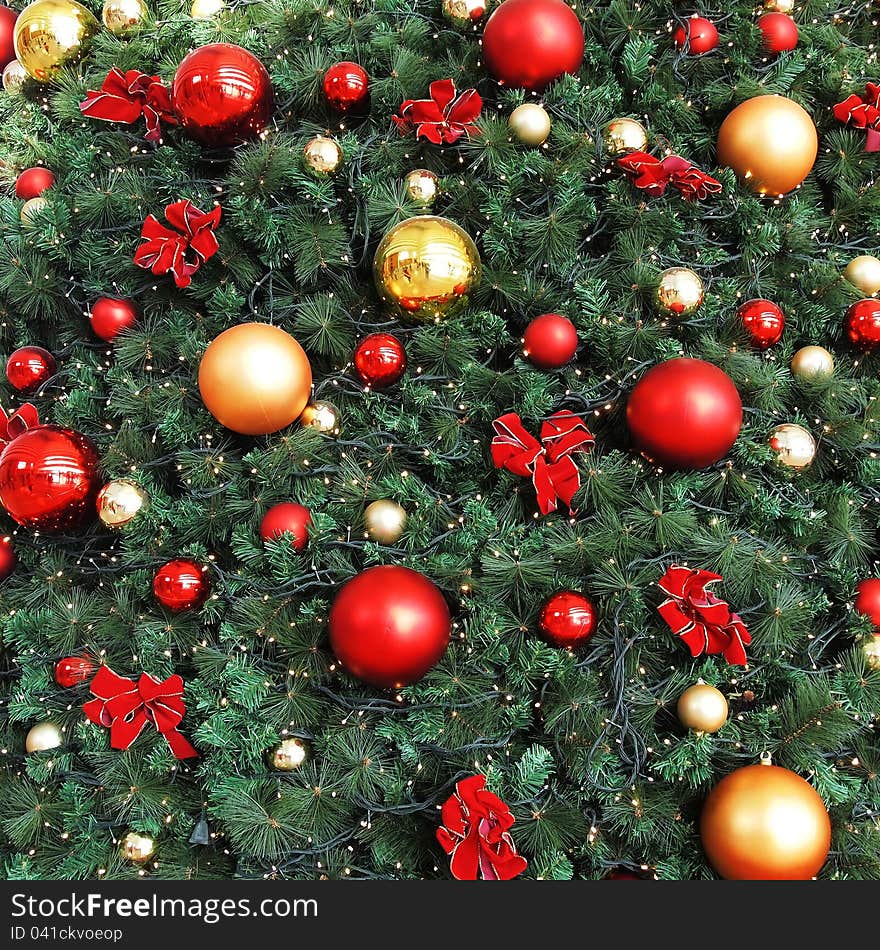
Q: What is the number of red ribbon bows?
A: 10